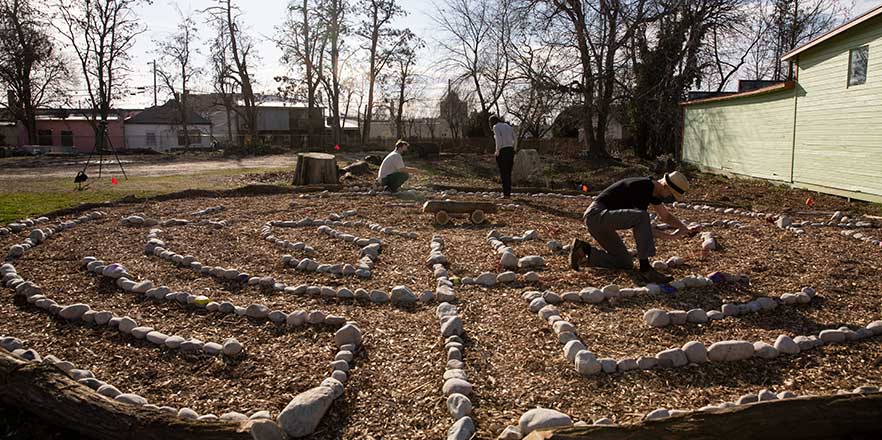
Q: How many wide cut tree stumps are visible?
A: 1